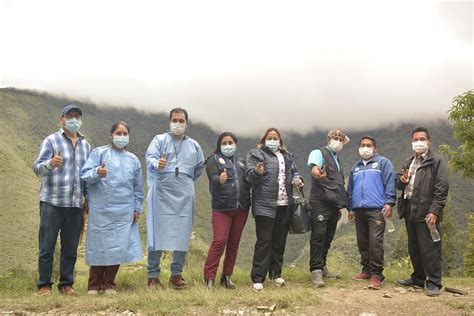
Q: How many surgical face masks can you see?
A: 8